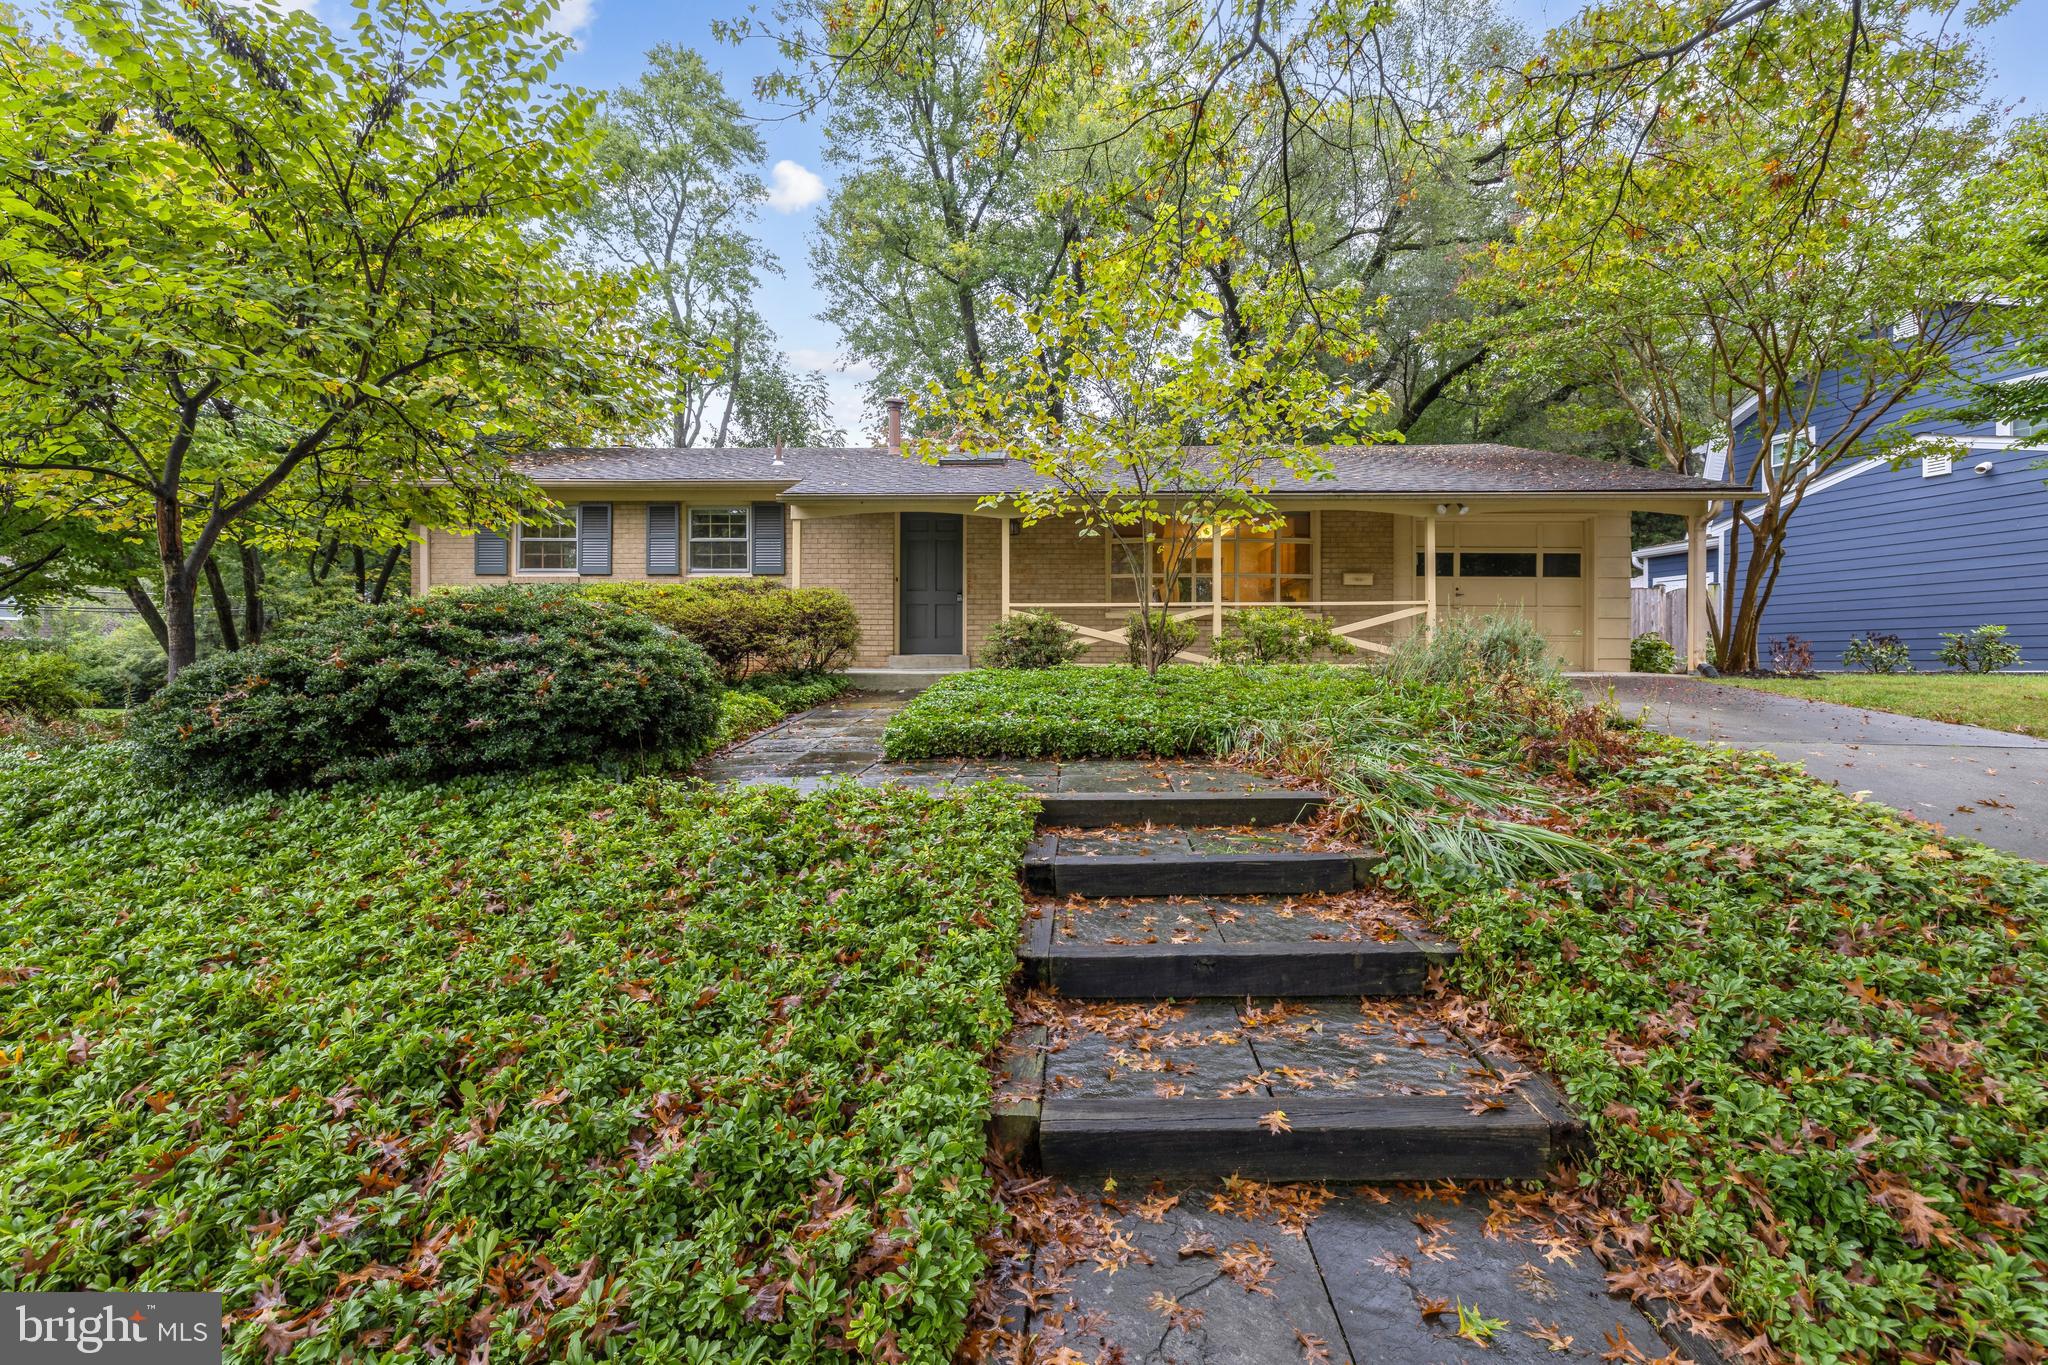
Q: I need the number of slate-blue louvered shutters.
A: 4